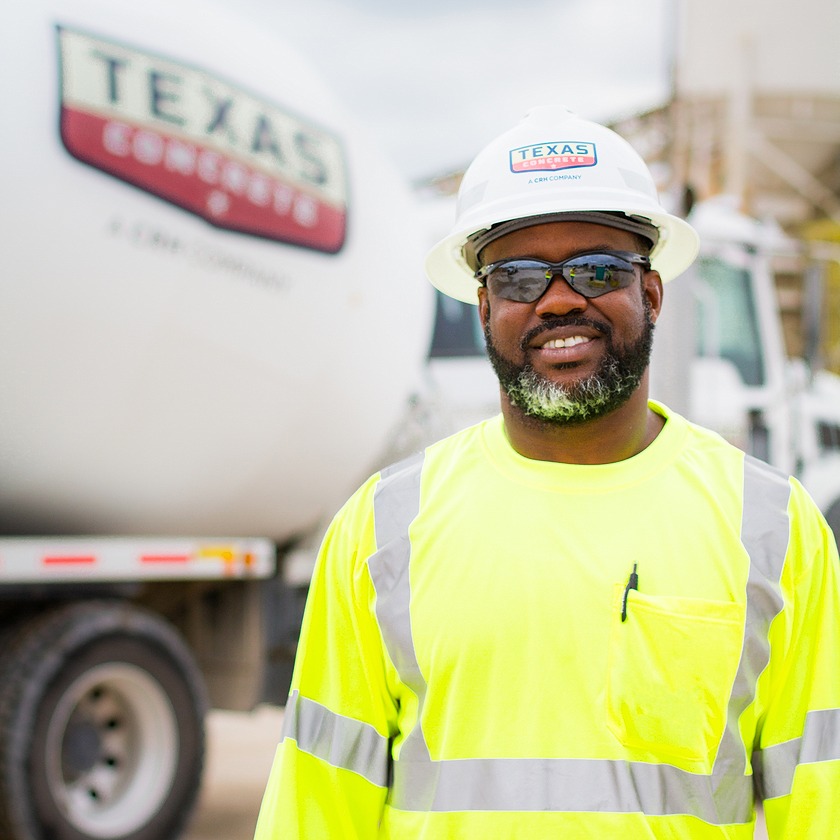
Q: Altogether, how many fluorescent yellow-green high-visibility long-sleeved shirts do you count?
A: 1